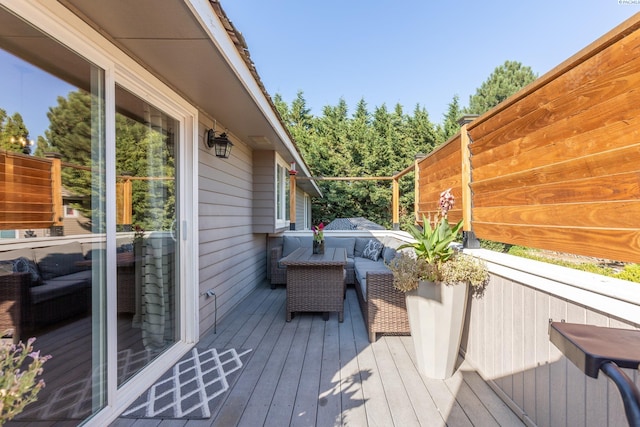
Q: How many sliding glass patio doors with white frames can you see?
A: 1